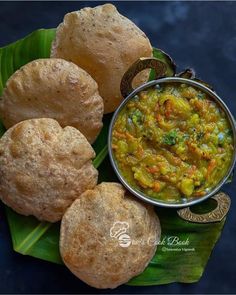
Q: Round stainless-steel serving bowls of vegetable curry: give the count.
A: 1